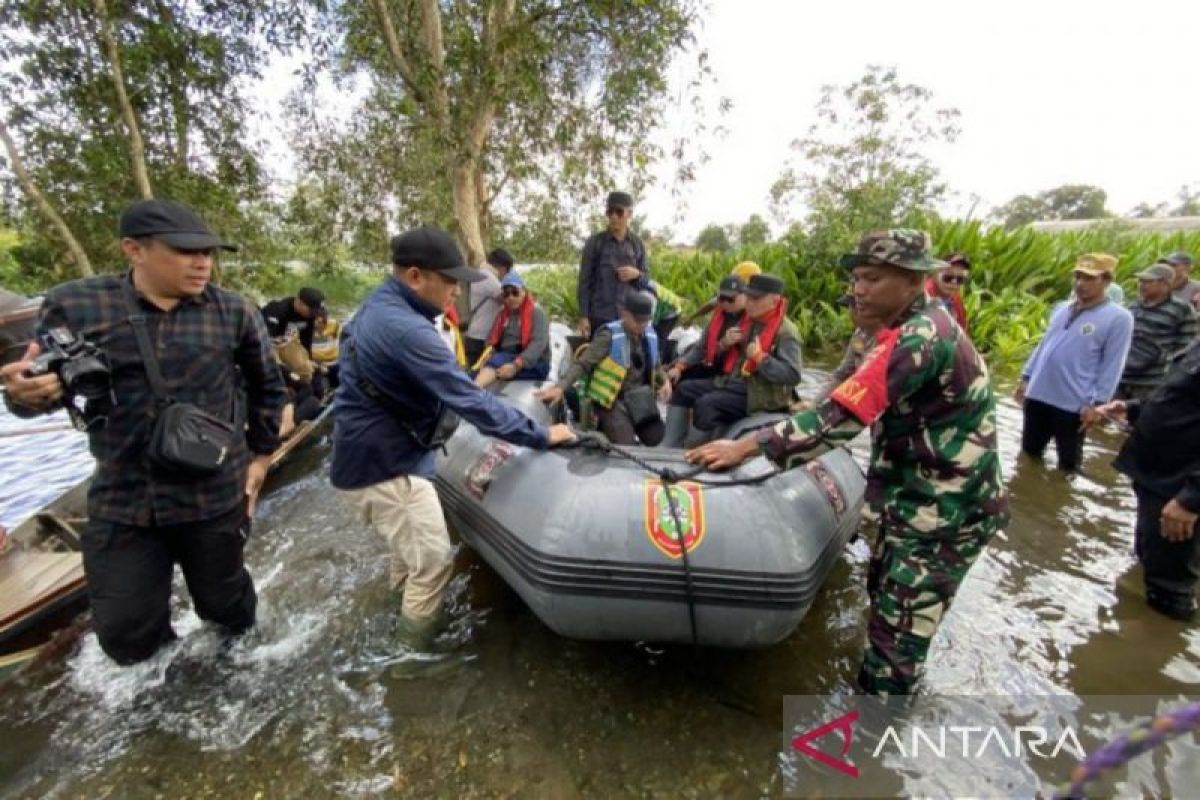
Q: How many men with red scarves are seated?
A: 3